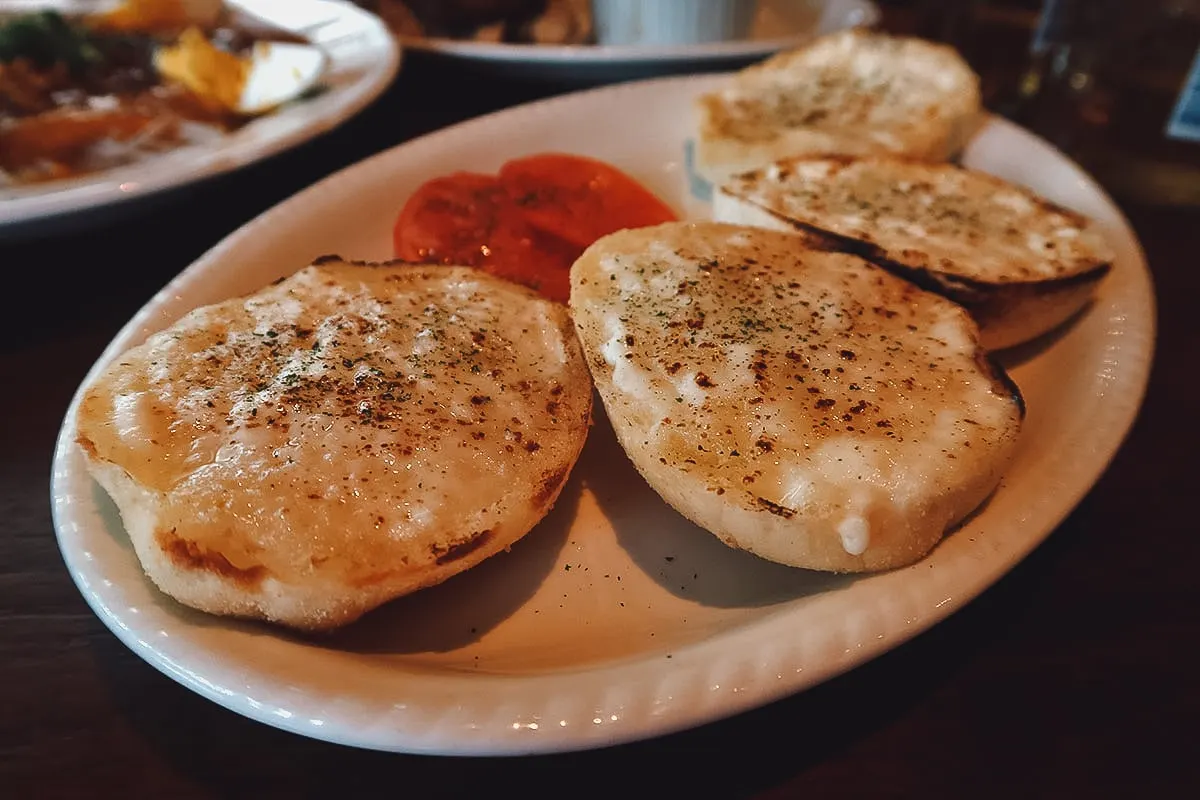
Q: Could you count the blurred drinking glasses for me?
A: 1